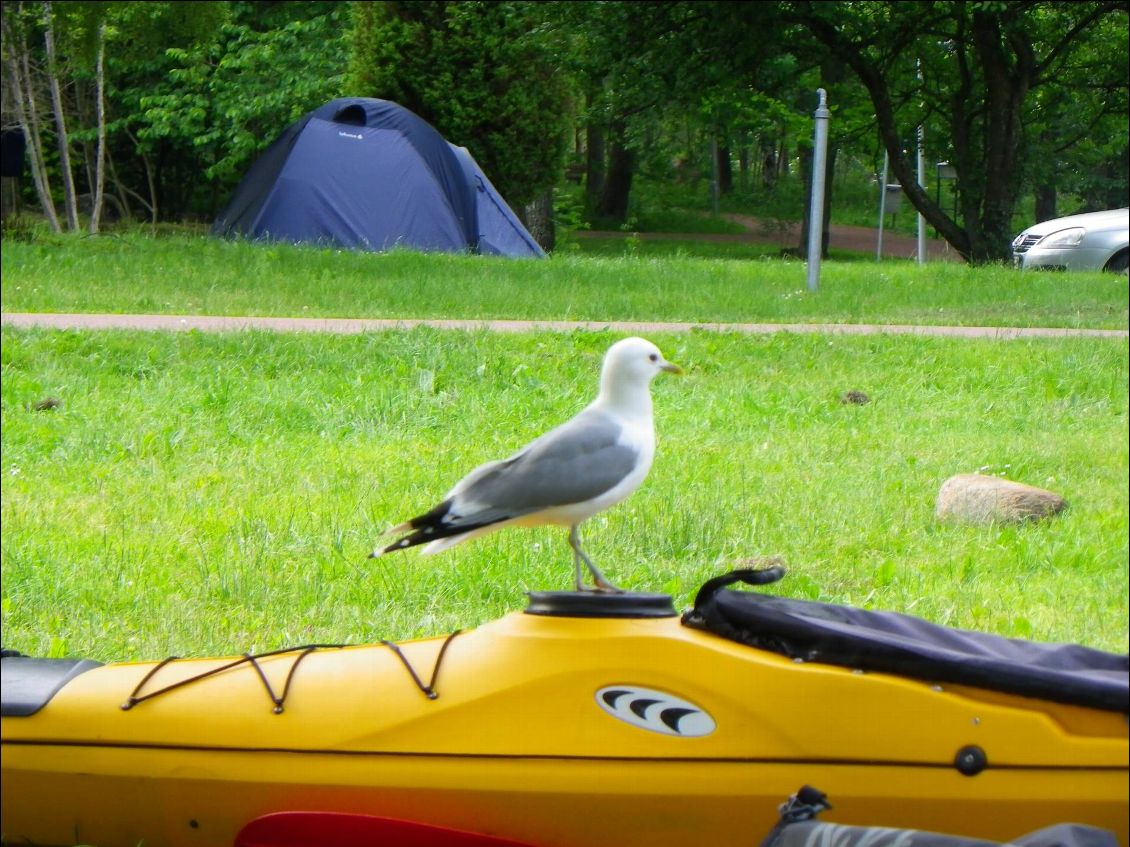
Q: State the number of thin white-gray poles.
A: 3